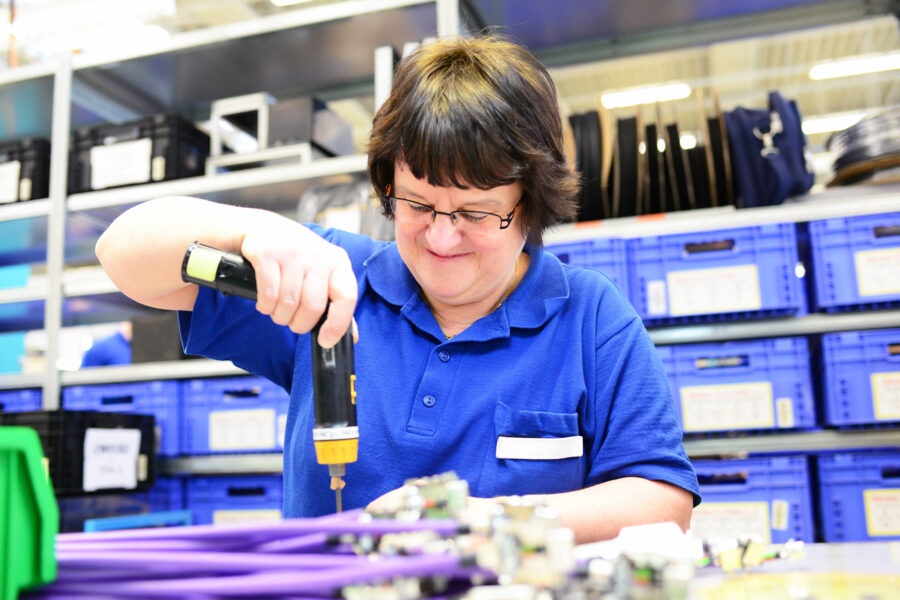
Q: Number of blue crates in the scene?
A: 12